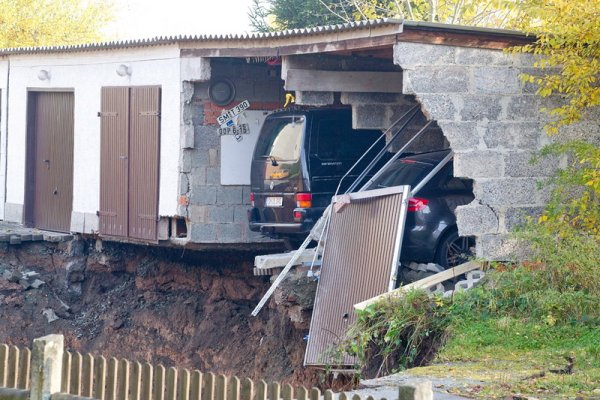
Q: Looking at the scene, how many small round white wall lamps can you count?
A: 2